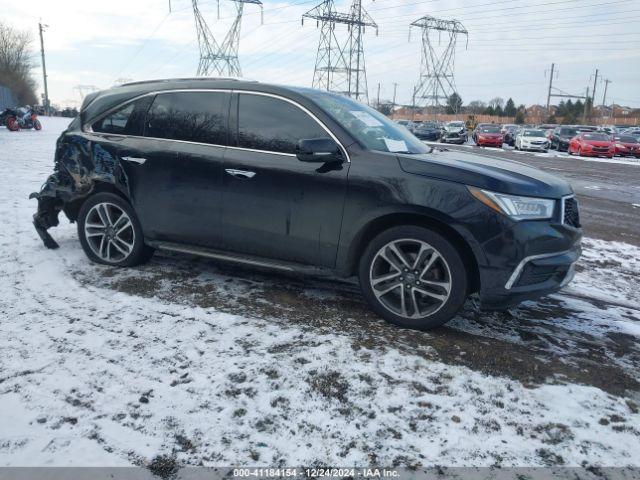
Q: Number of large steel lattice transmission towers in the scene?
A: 3